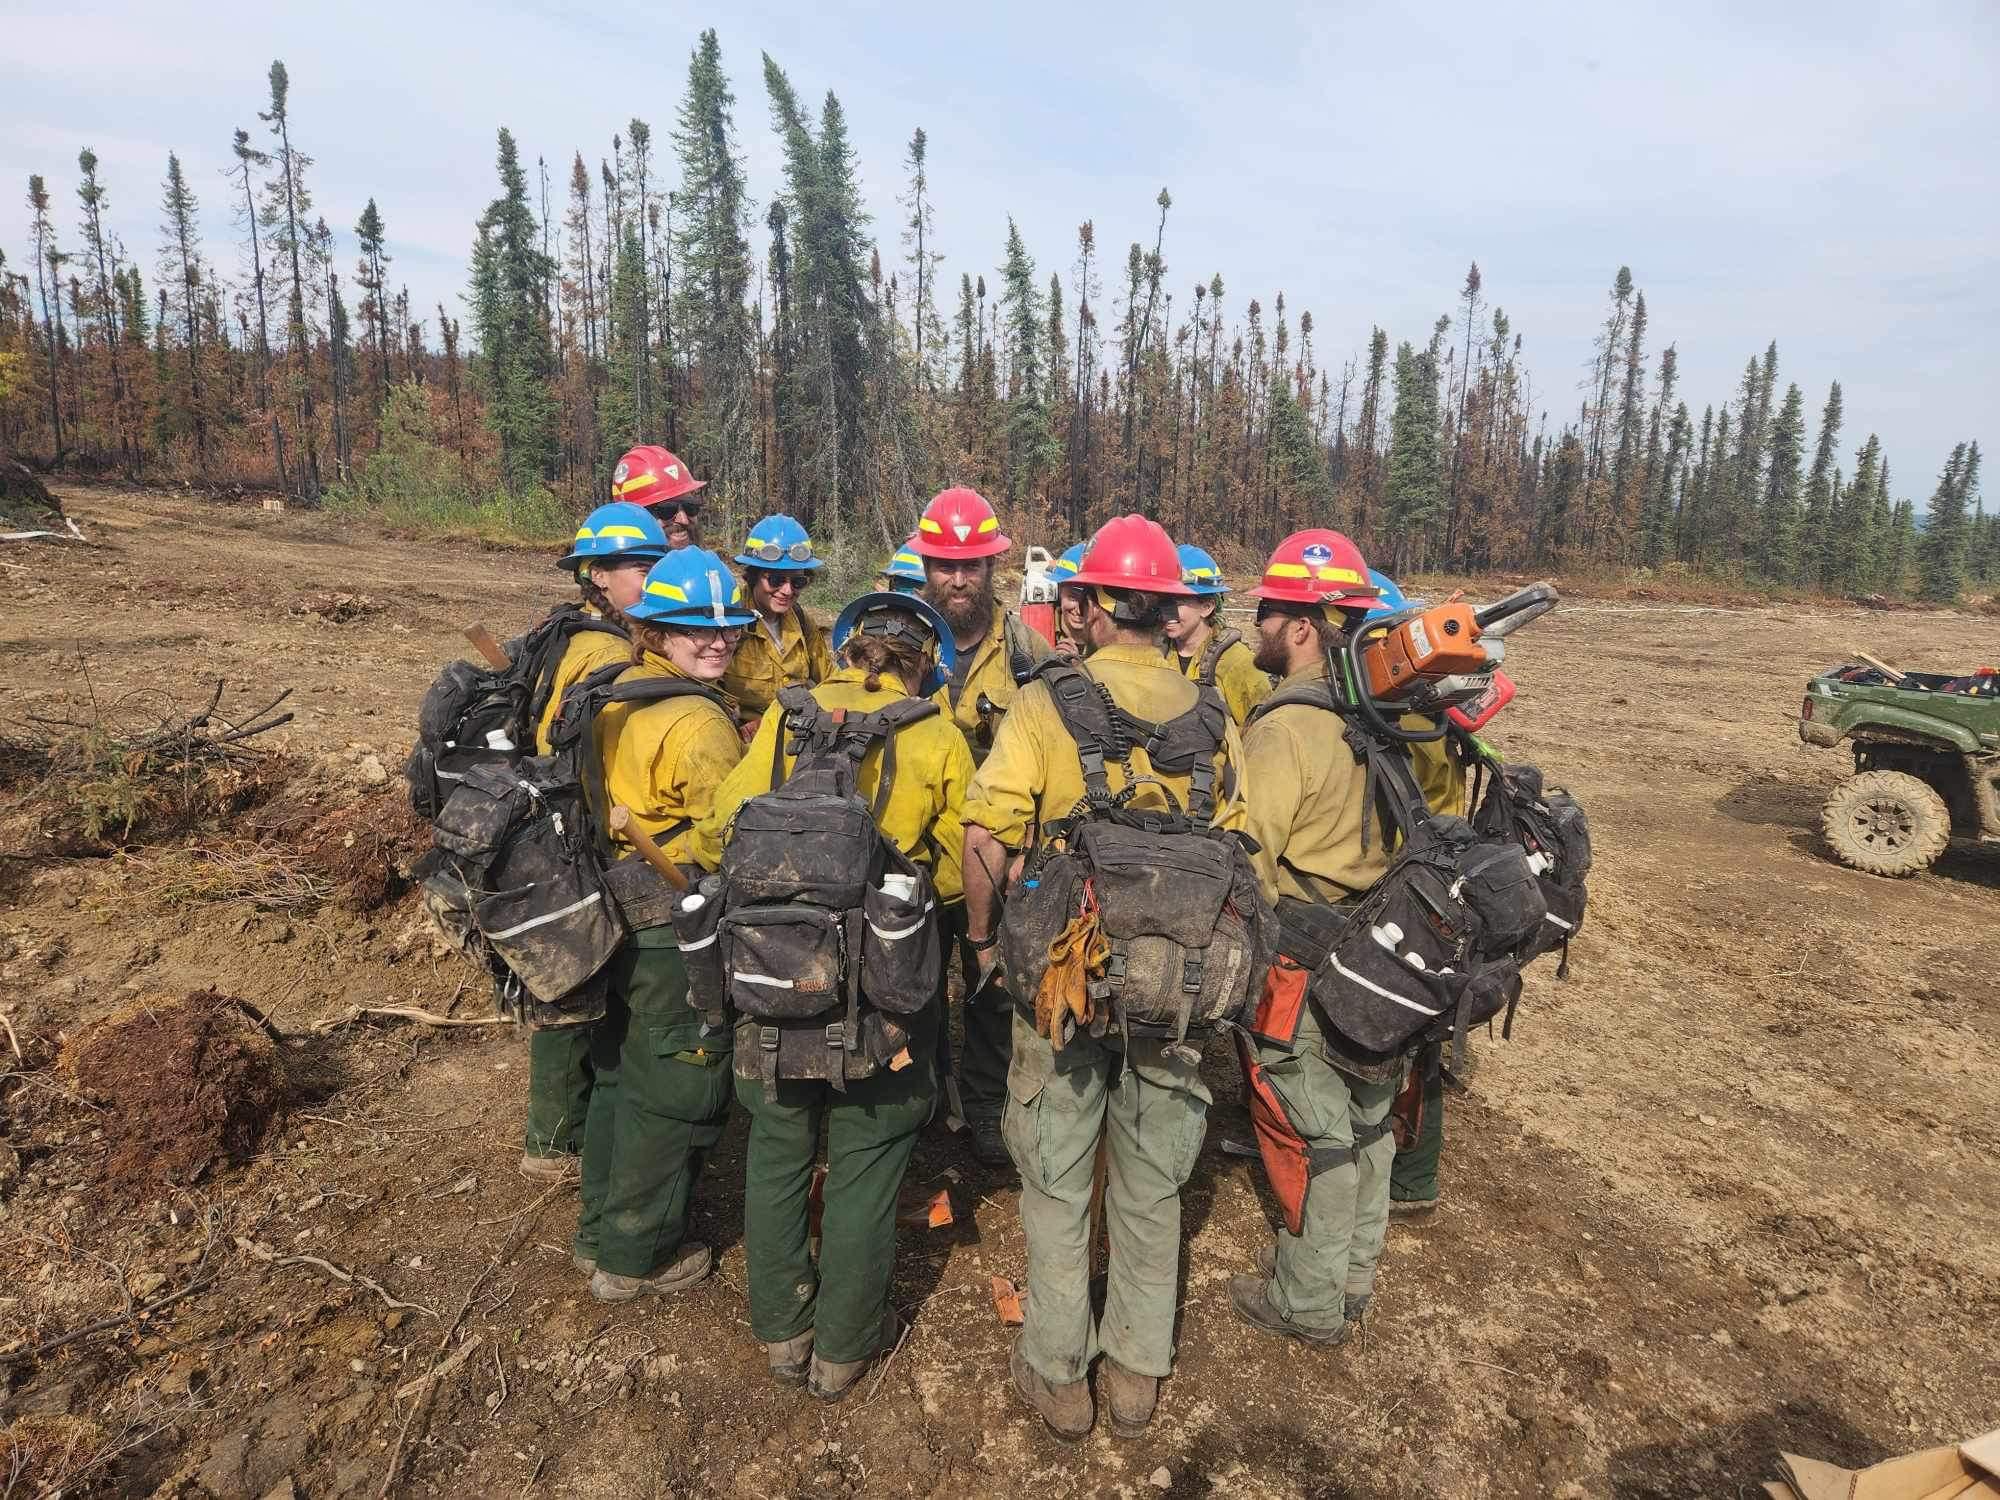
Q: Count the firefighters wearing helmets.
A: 12